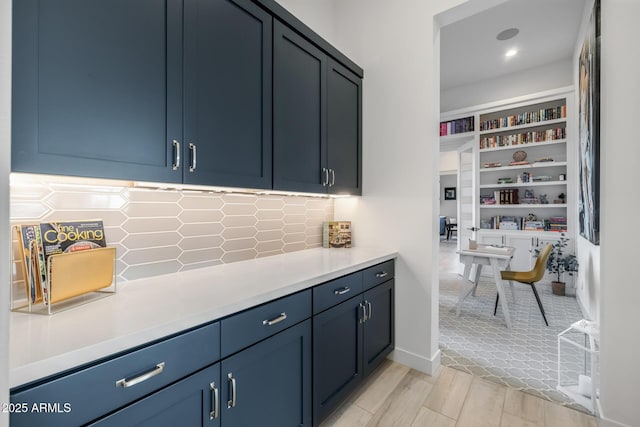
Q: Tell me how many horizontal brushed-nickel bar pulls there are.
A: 4